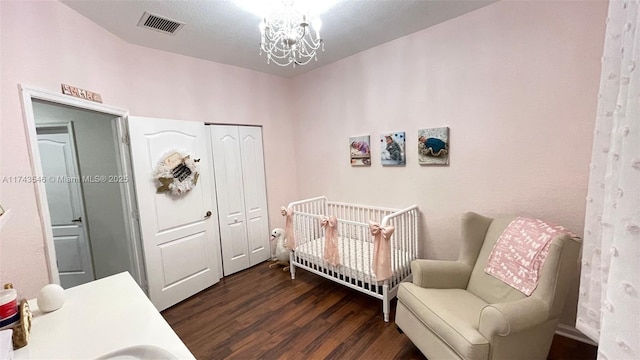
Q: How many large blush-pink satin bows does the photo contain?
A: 3